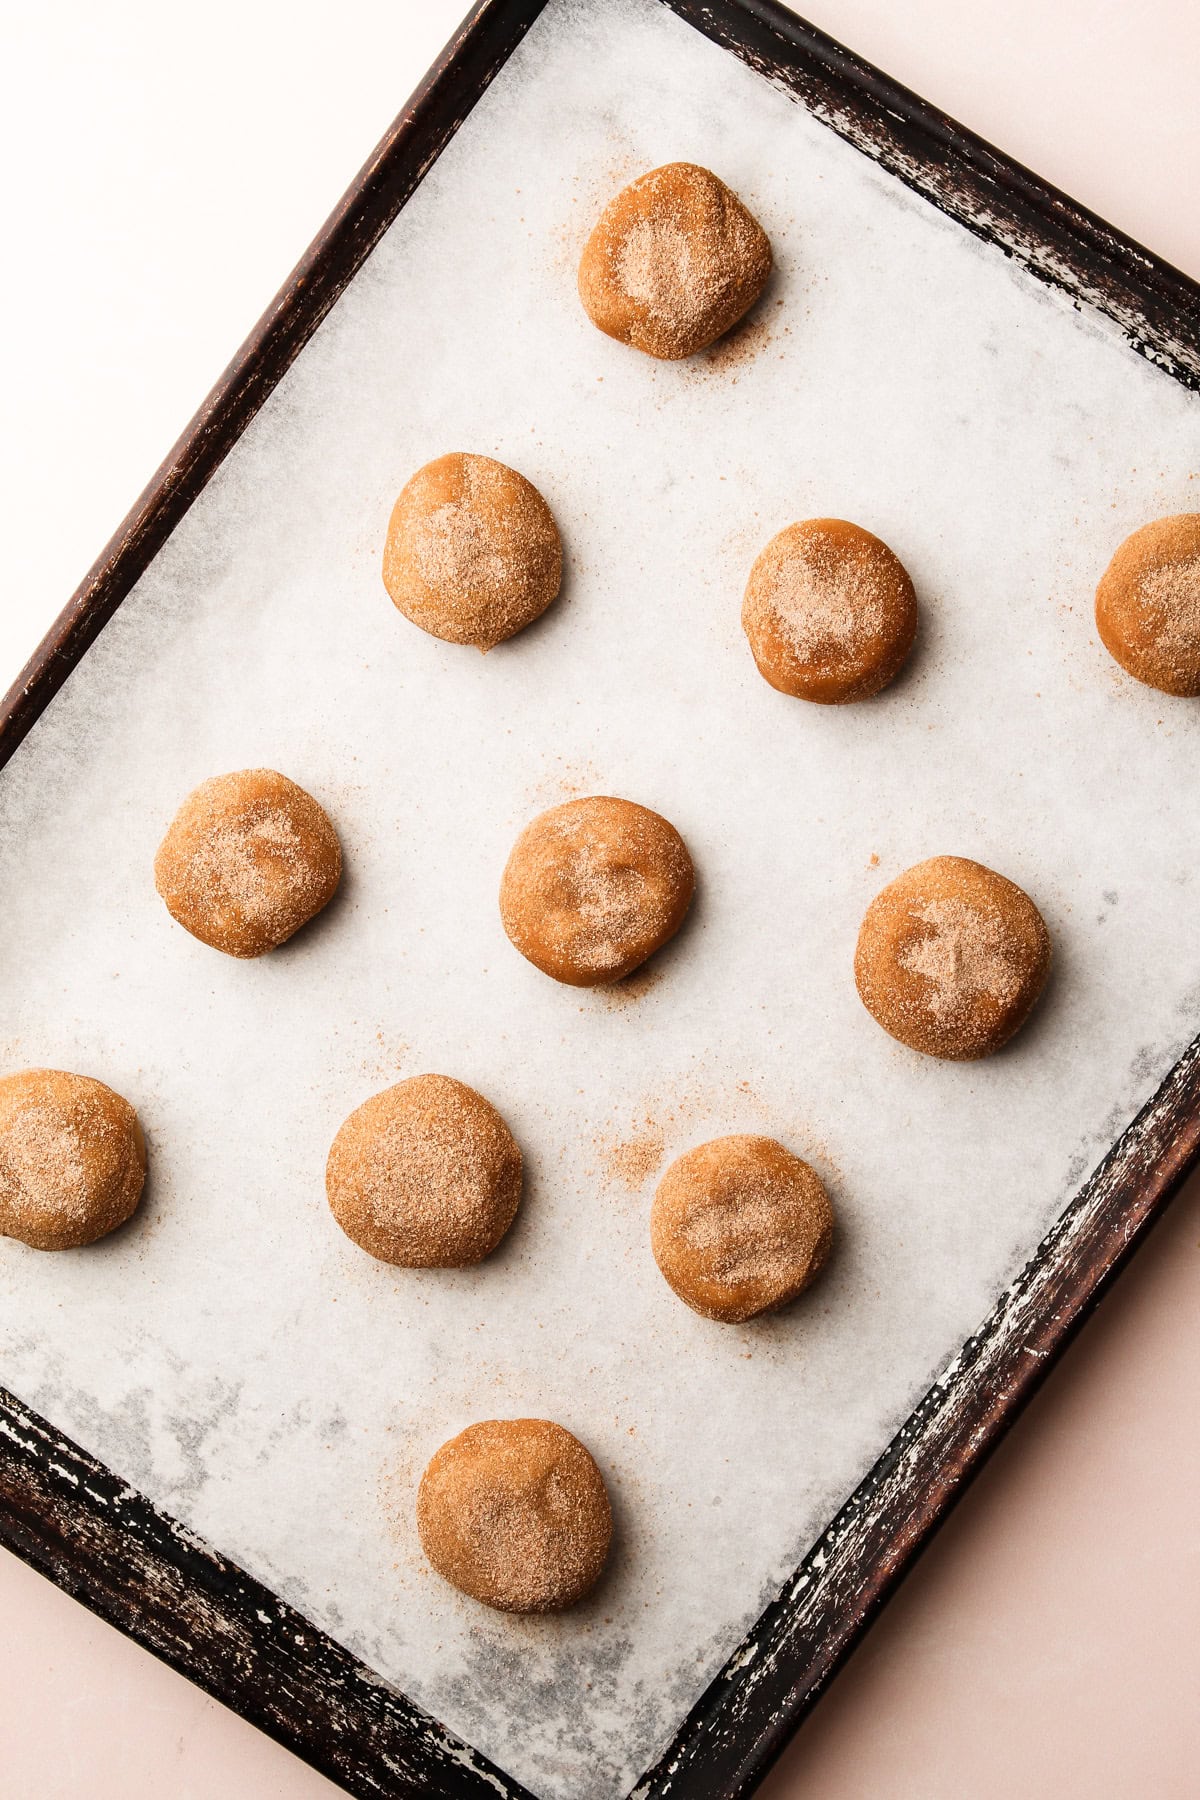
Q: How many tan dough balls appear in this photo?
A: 11